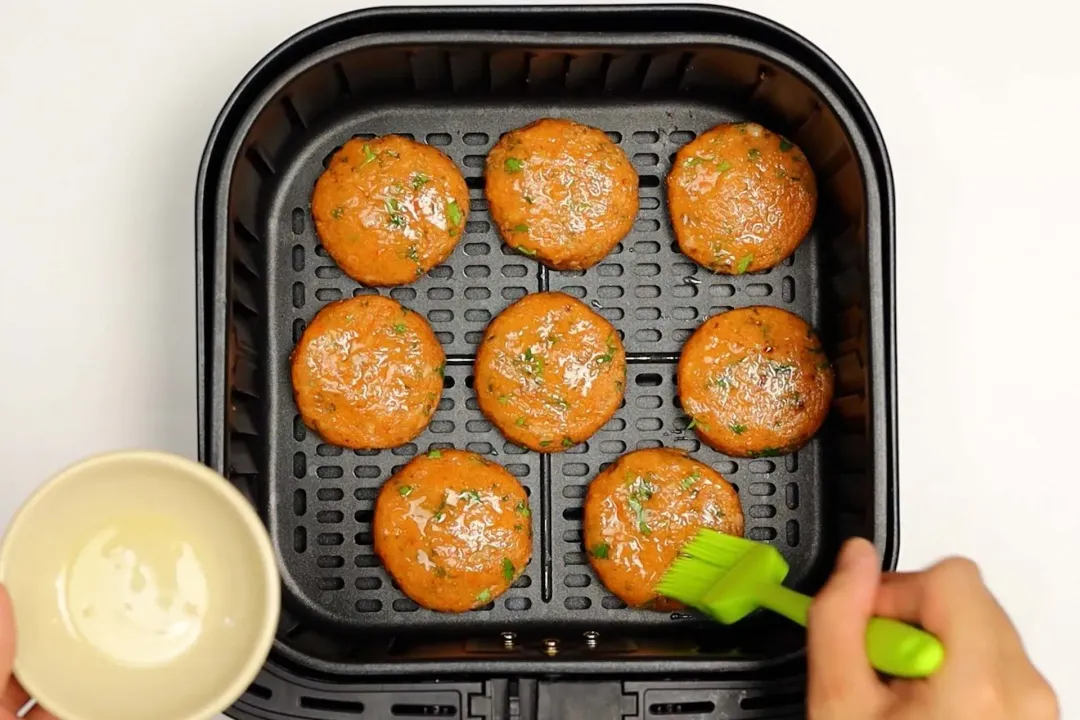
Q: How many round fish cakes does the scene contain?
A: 8